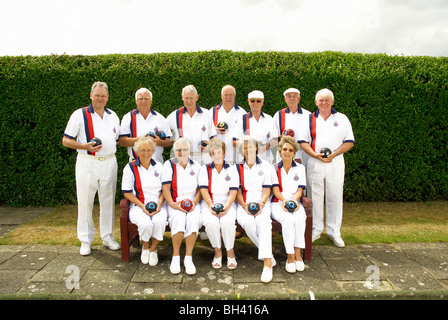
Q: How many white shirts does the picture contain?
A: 12